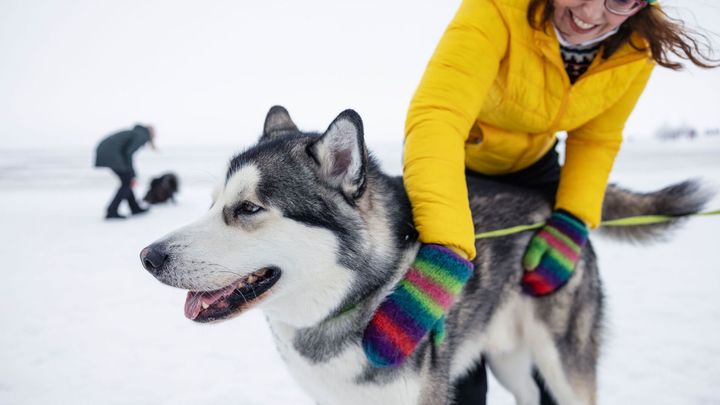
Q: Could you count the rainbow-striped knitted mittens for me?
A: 2